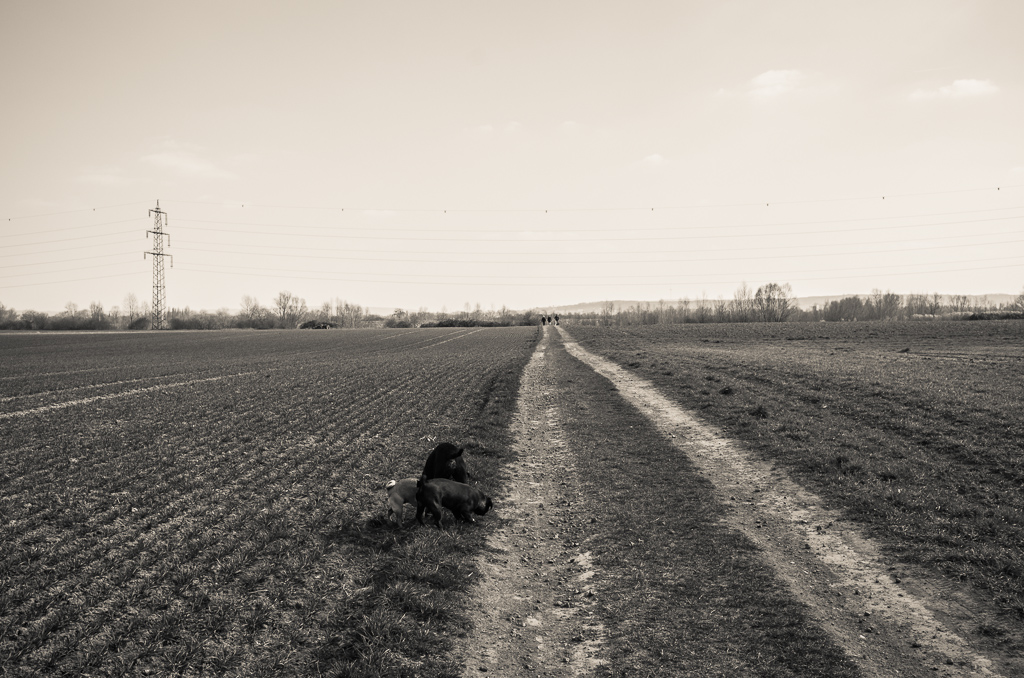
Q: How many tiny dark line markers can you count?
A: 10